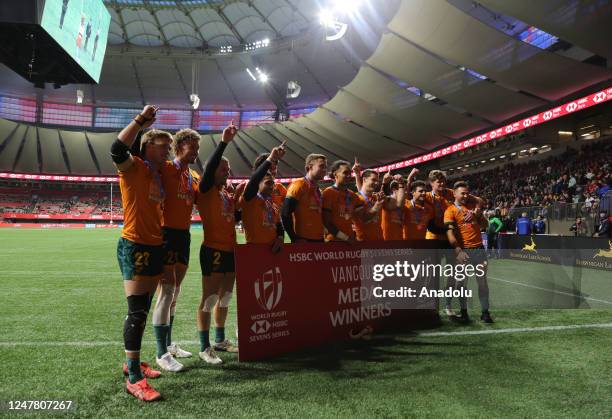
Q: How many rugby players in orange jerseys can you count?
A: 12